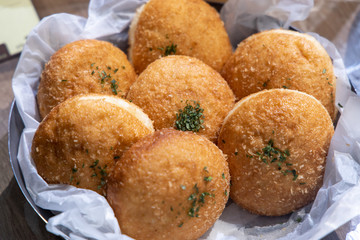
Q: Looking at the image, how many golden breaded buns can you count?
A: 7